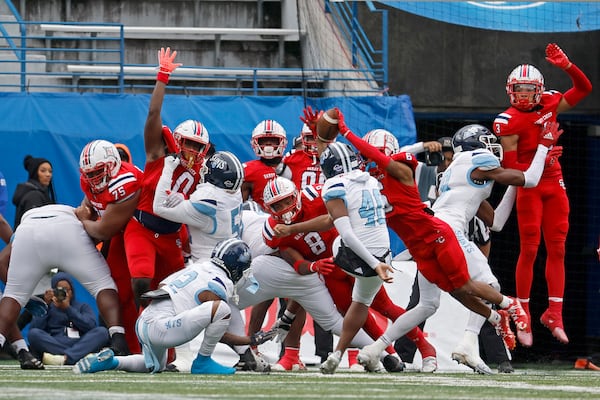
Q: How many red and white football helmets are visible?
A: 7